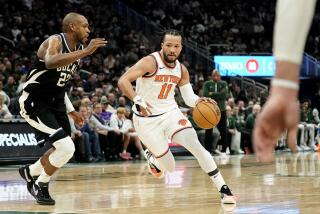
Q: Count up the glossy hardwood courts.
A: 1